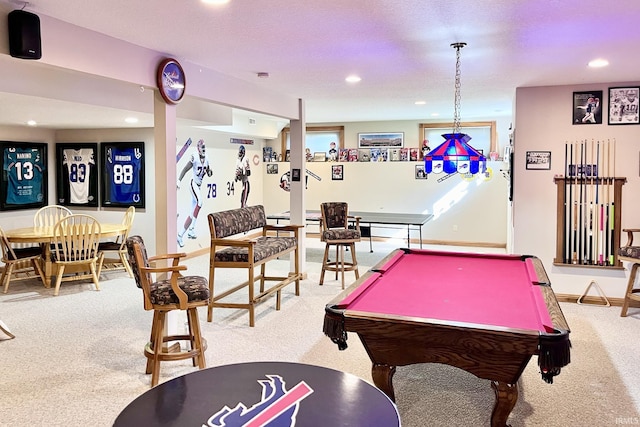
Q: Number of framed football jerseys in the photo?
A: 3